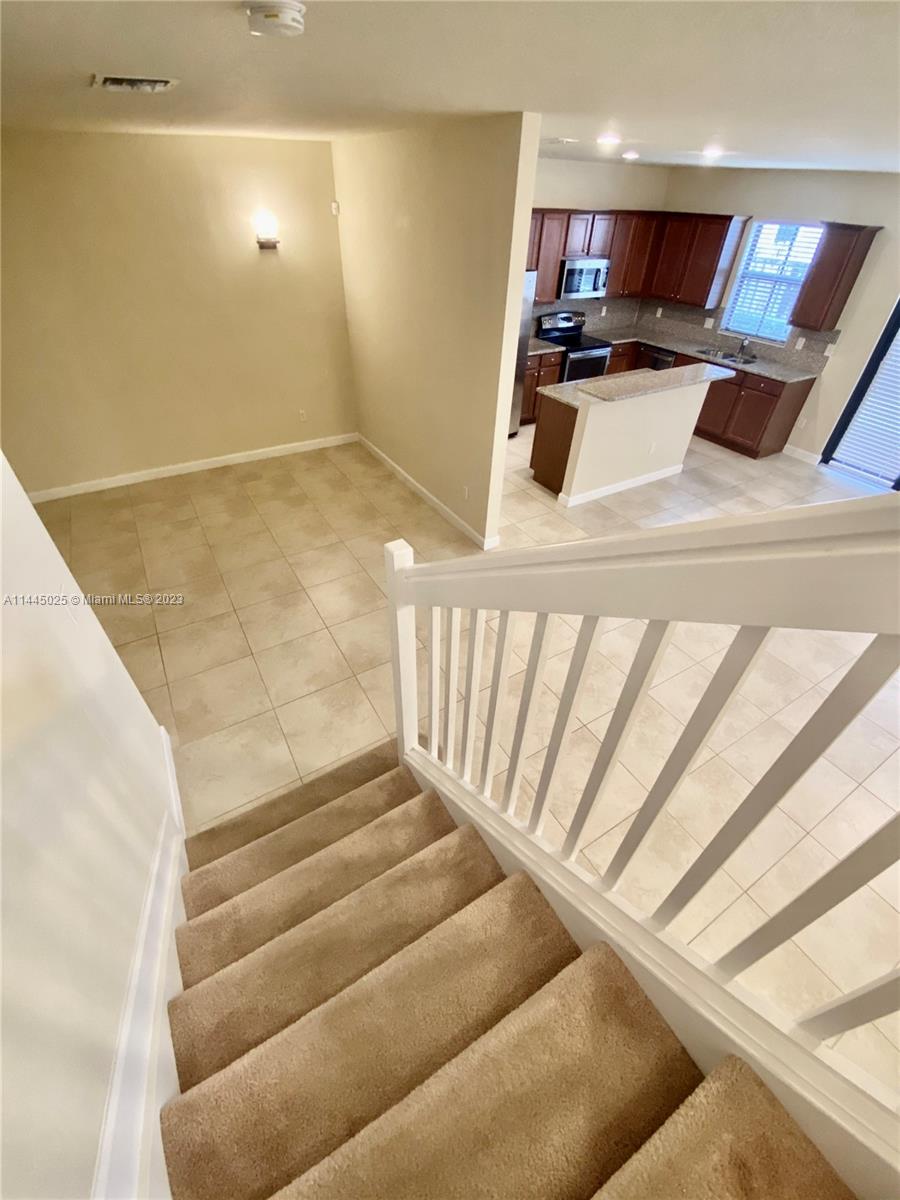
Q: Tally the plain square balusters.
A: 11